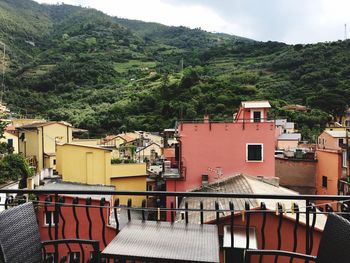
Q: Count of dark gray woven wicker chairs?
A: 2